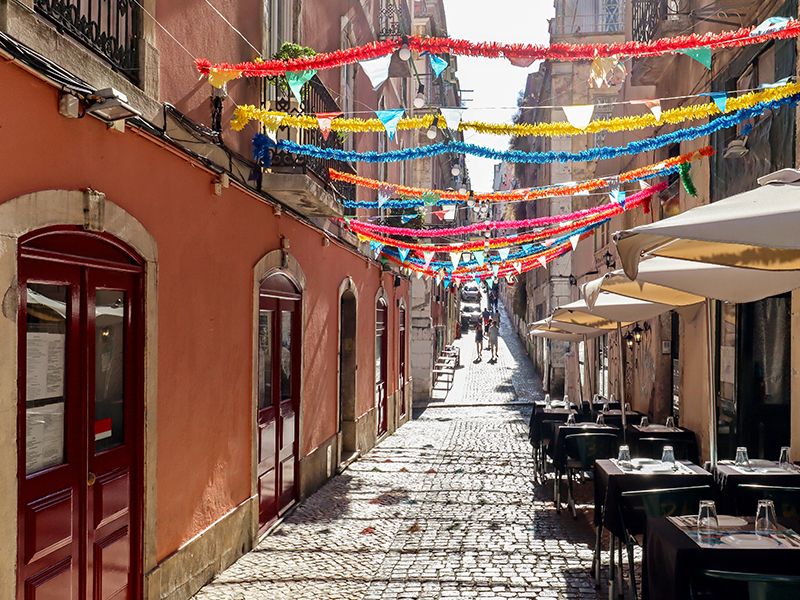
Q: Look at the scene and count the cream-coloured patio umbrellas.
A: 5